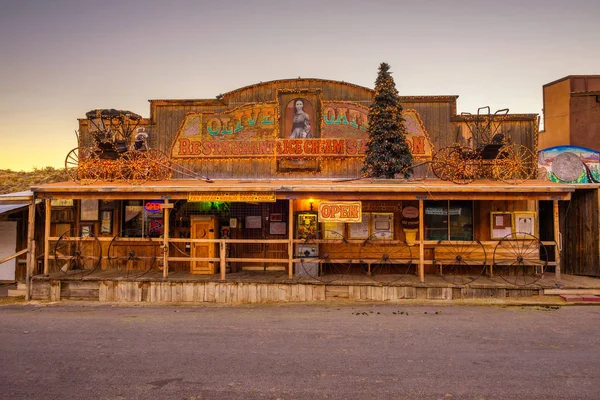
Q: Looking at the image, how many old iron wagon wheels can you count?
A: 6